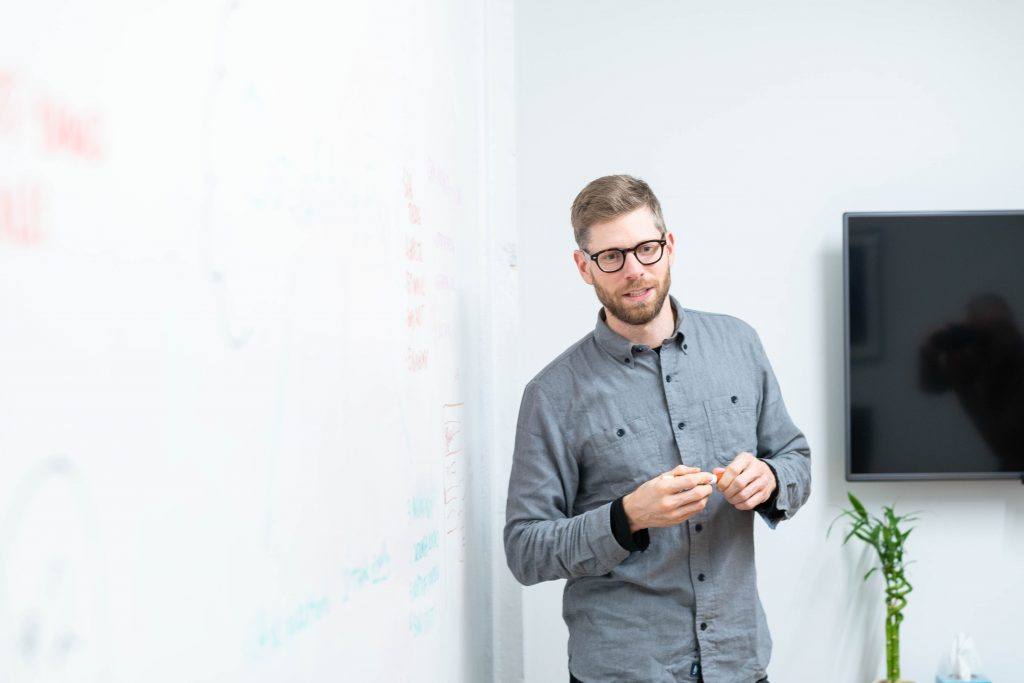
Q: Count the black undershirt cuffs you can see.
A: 2